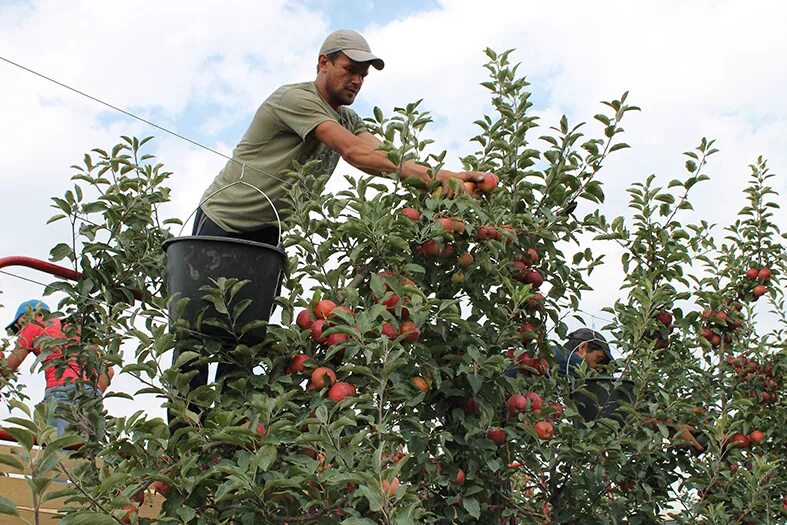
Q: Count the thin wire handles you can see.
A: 2